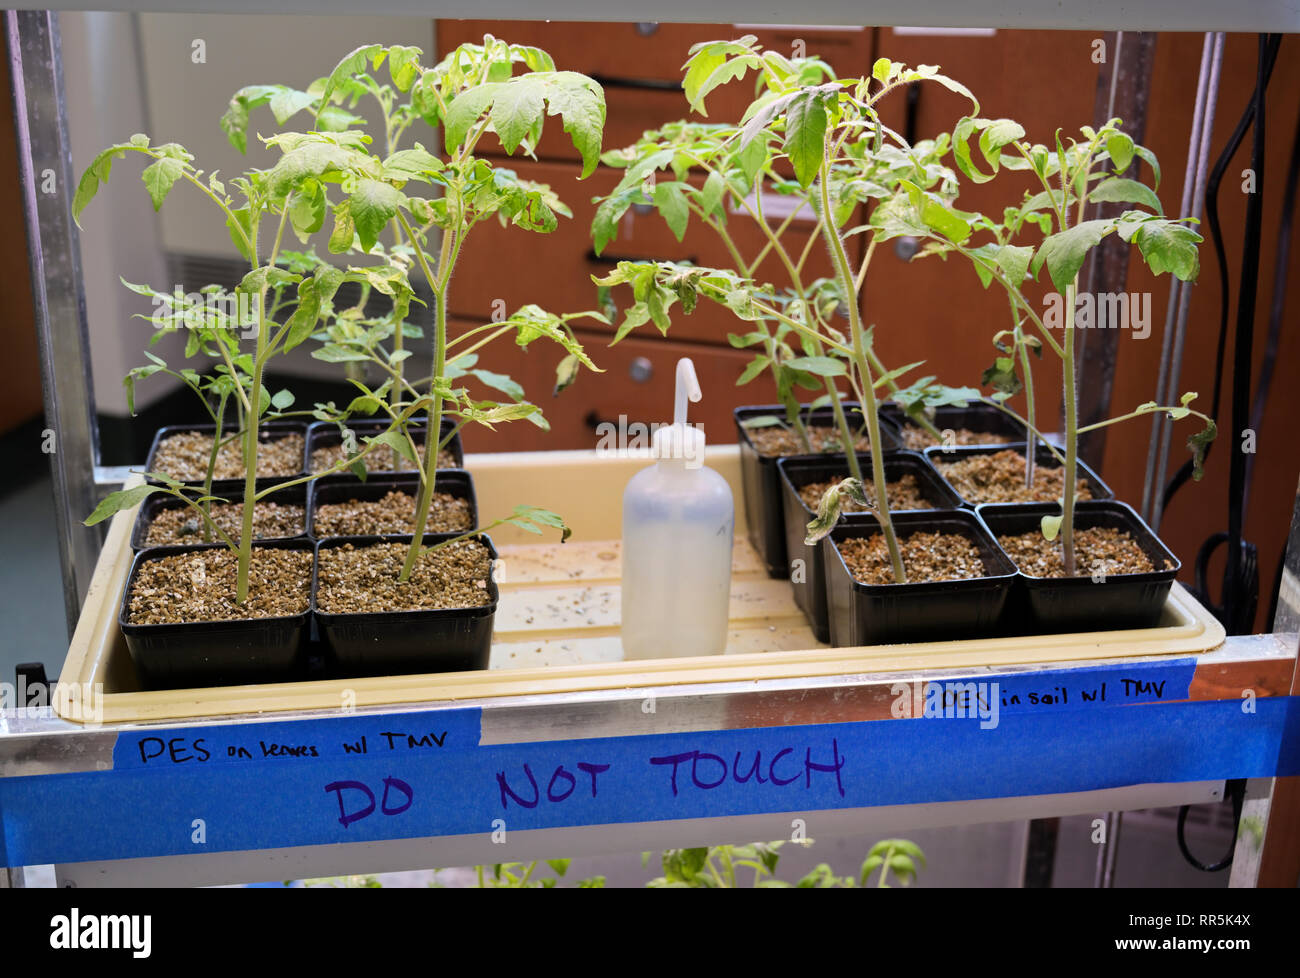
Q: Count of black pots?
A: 12